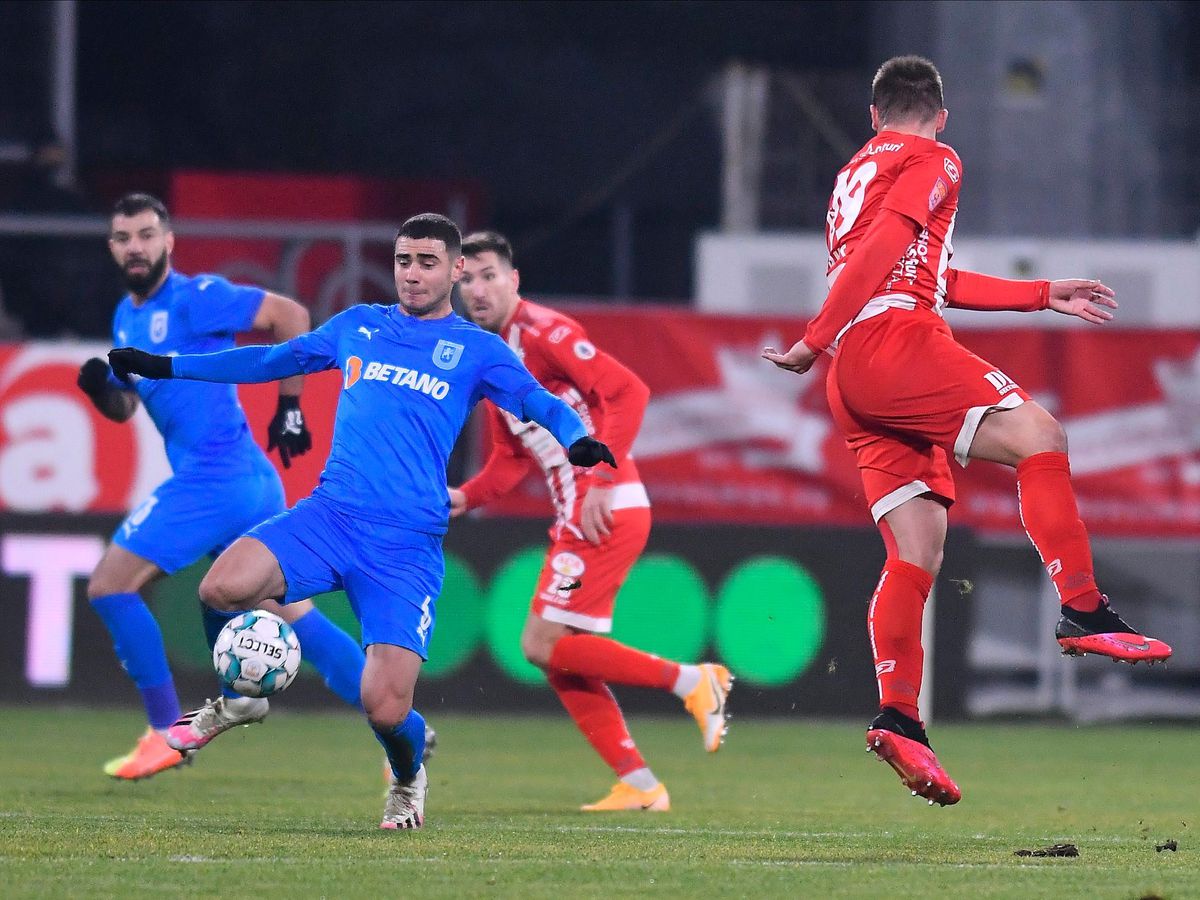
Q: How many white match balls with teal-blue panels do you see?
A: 1